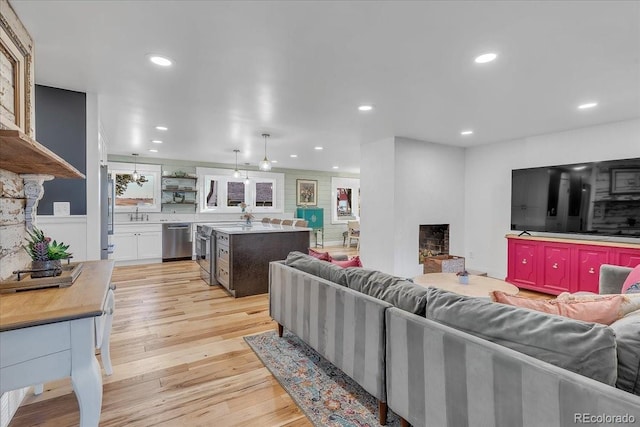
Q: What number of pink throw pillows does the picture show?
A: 4